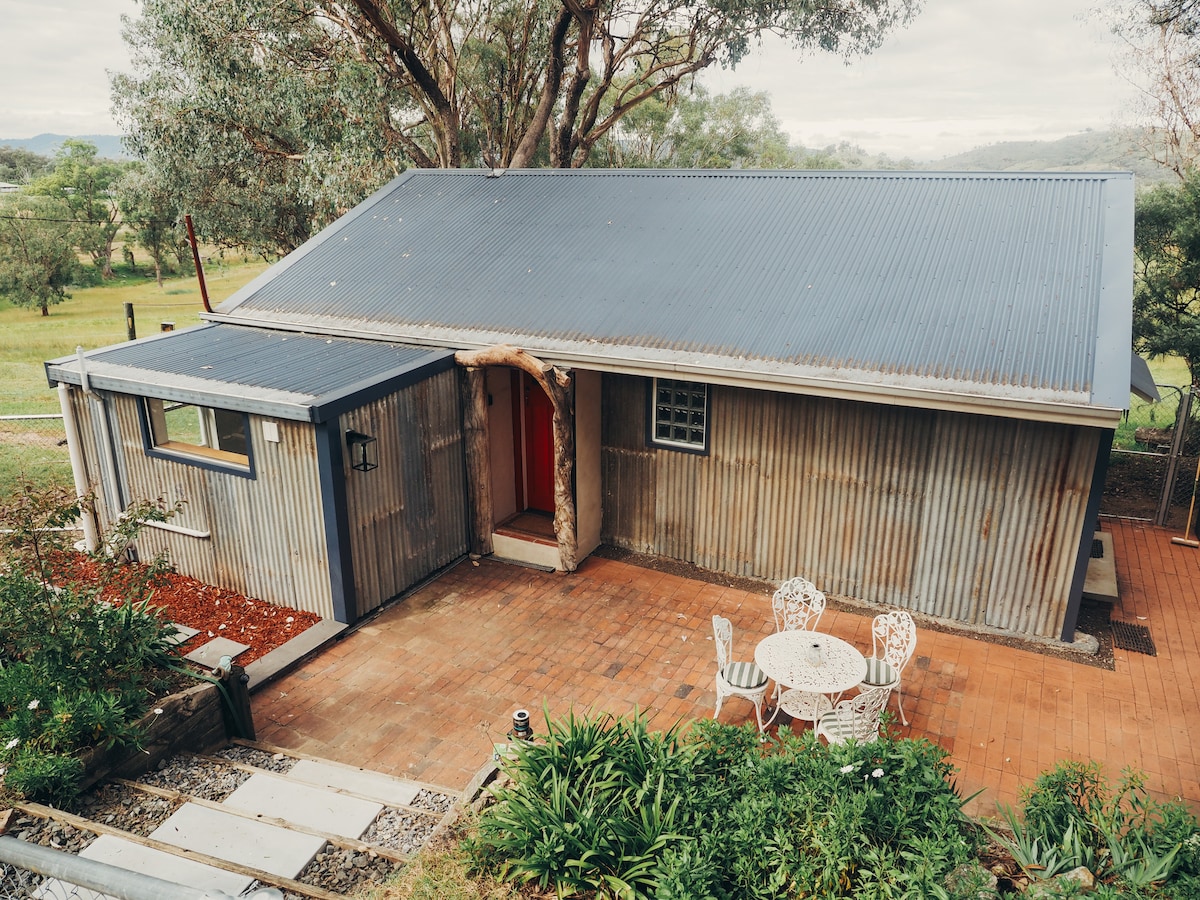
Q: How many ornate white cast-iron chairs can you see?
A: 4